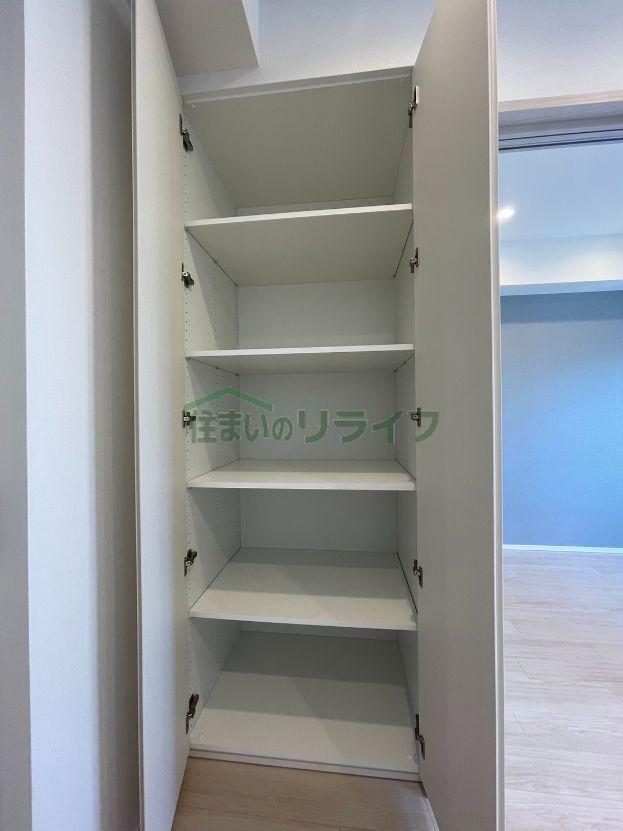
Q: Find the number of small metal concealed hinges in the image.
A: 10